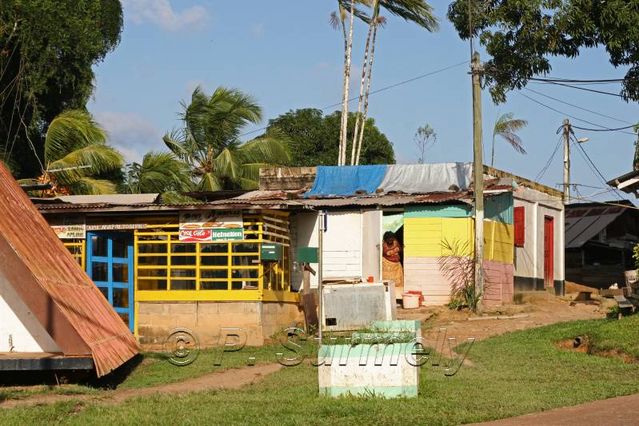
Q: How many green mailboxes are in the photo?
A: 2